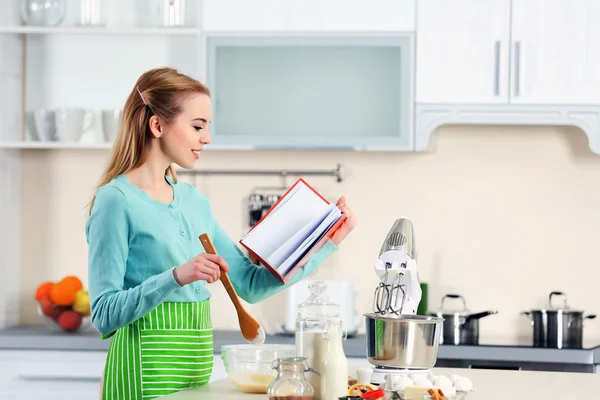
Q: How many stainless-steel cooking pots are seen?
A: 2